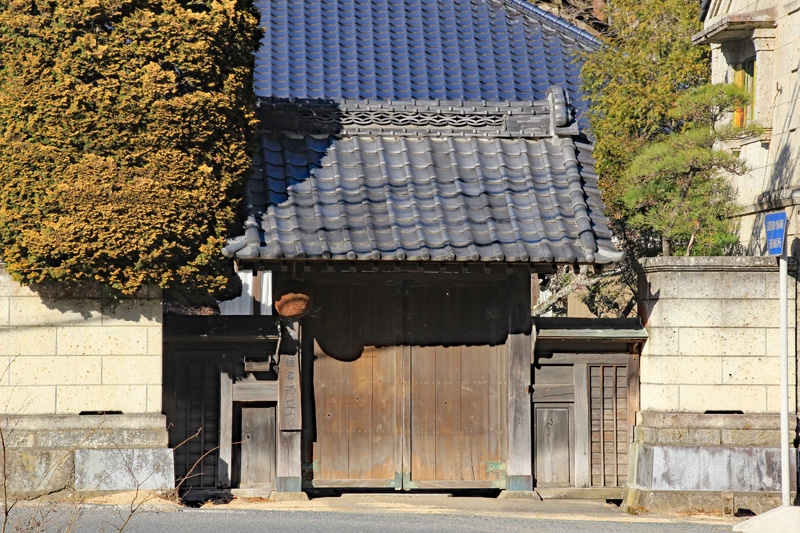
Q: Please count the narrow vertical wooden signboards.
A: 1